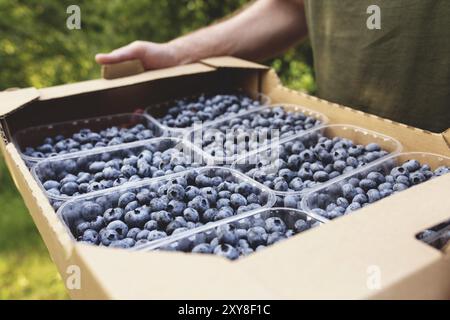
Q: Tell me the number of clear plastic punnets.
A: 8